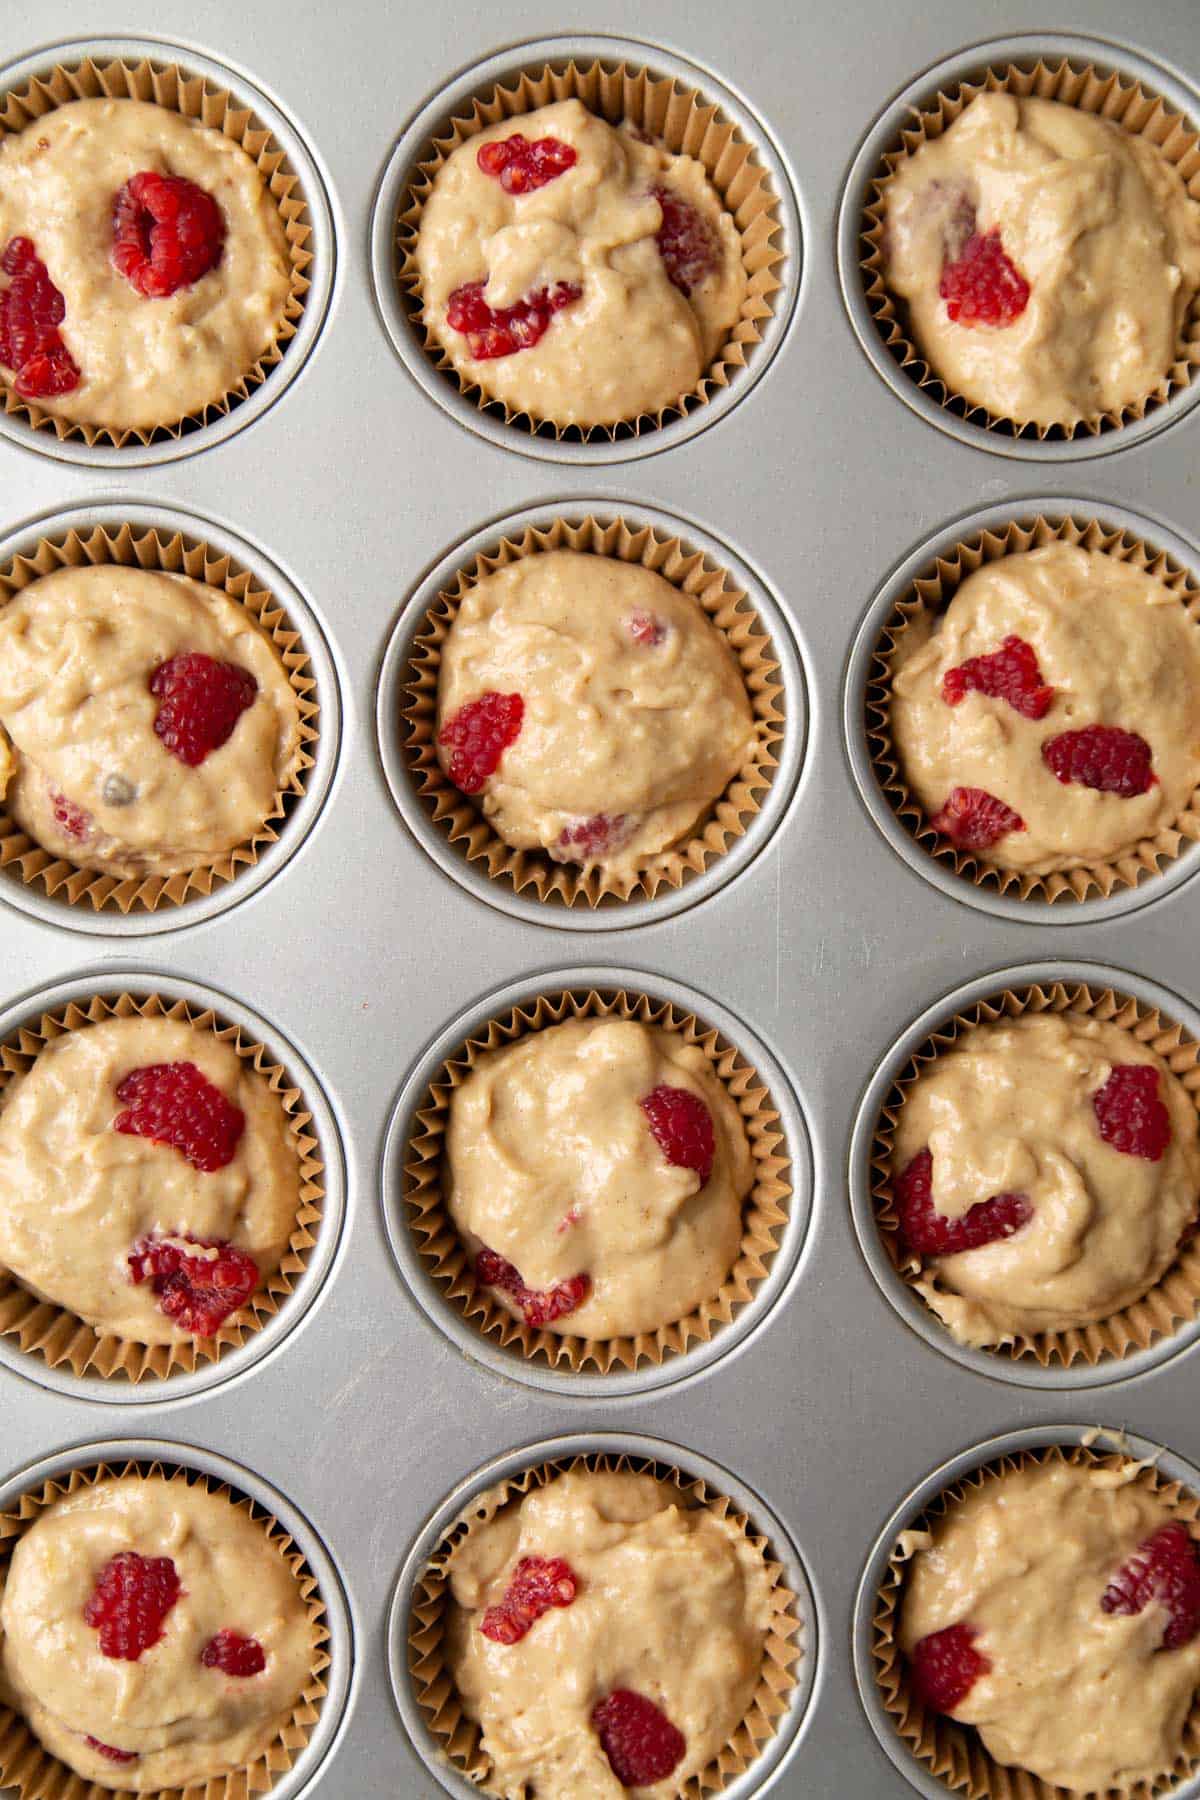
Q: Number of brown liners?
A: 12